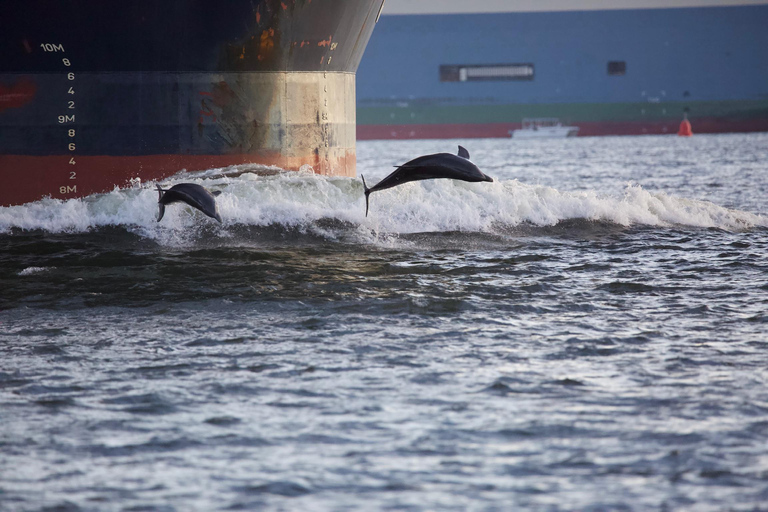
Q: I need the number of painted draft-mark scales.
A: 2